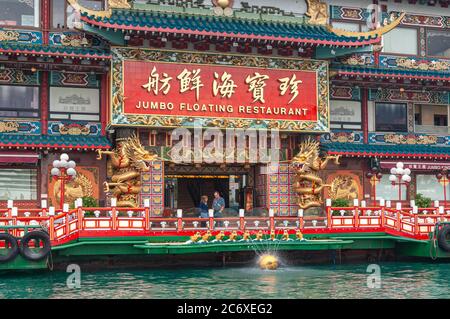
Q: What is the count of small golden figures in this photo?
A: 9